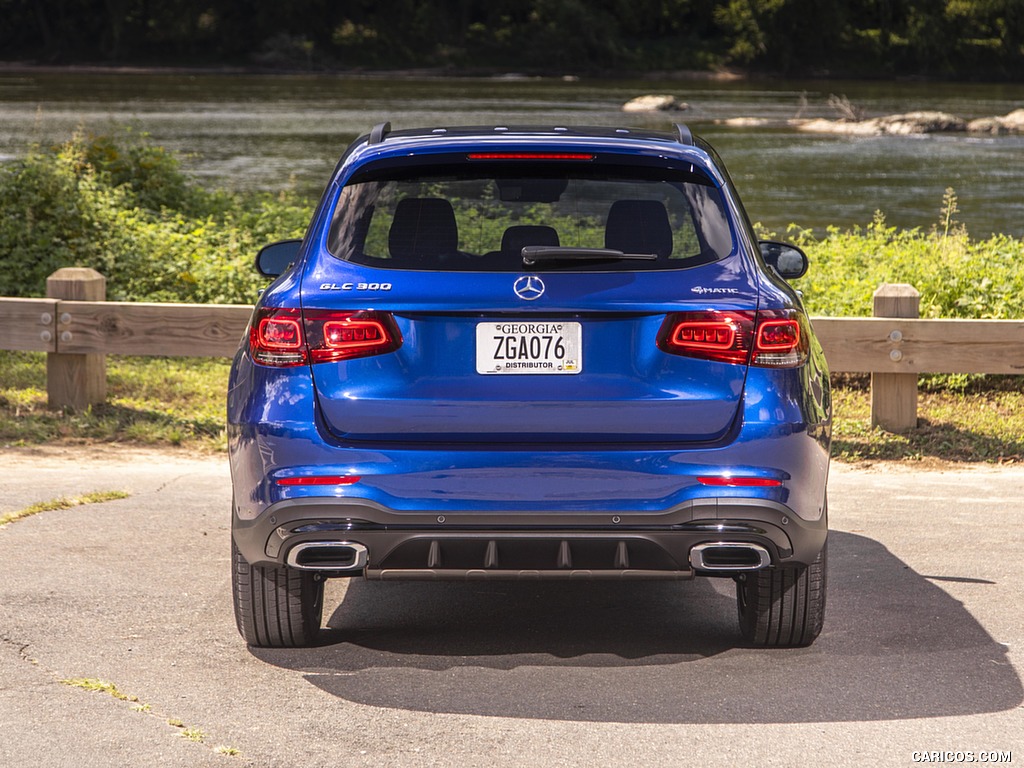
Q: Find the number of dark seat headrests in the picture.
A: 3